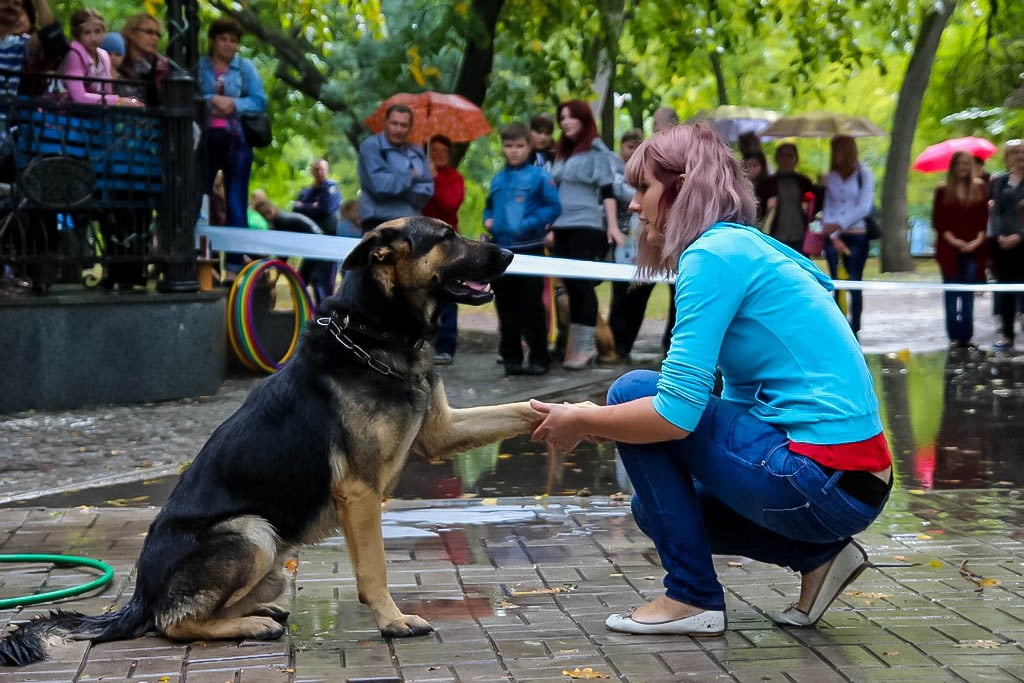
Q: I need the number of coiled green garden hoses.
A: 0